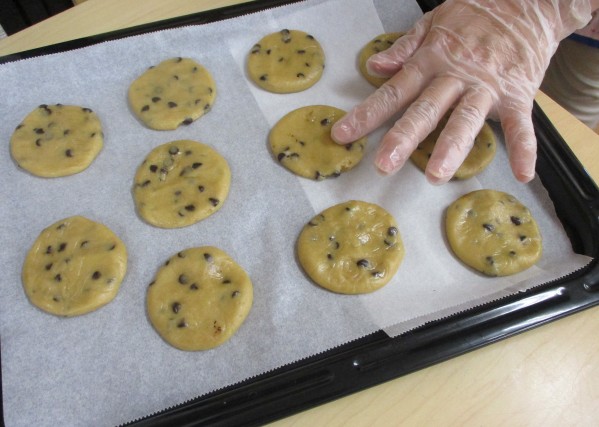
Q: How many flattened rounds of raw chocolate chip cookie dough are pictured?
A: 11